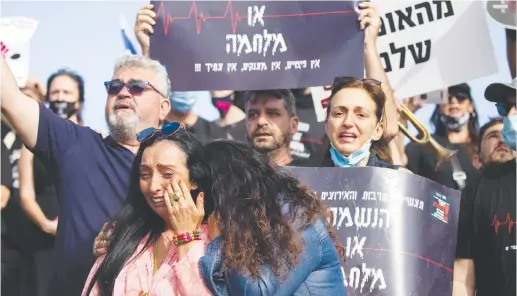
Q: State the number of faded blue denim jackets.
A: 1